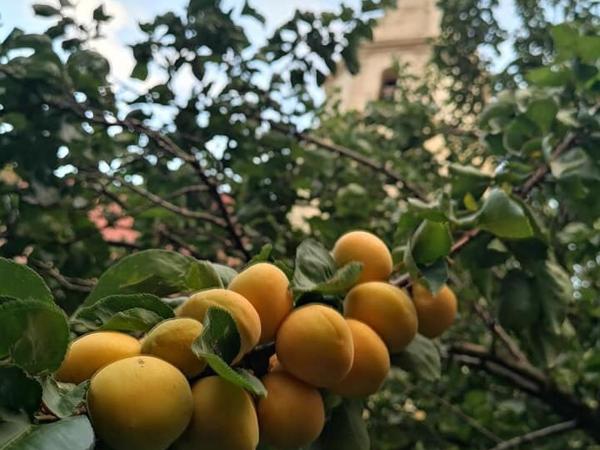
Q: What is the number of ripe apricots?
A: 12